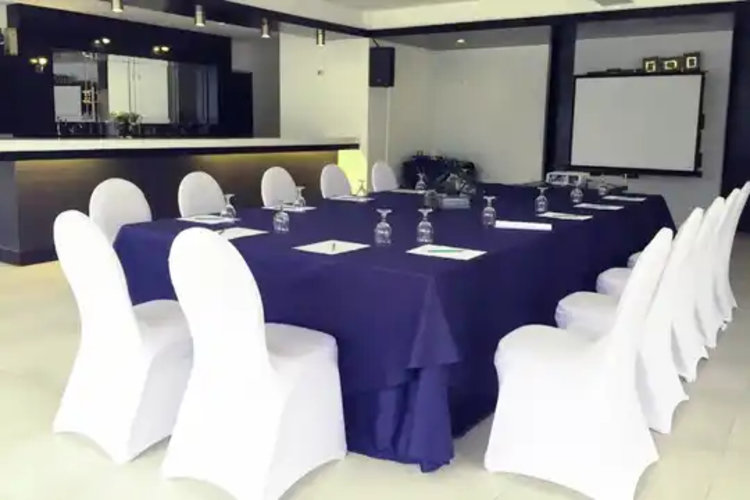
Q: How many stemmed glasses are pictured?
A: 11